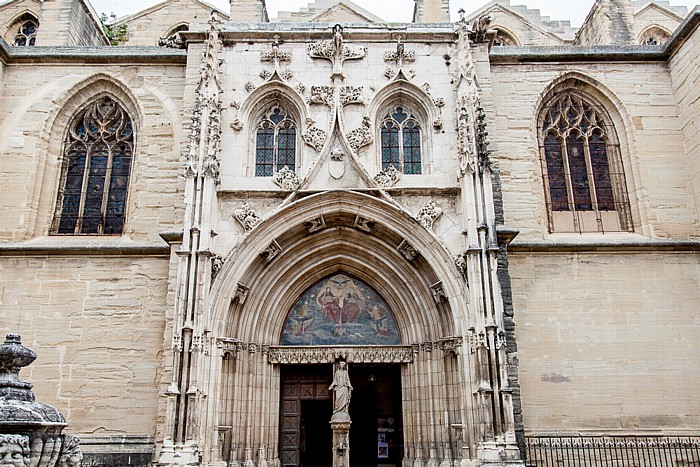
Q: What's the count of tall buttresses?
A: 2